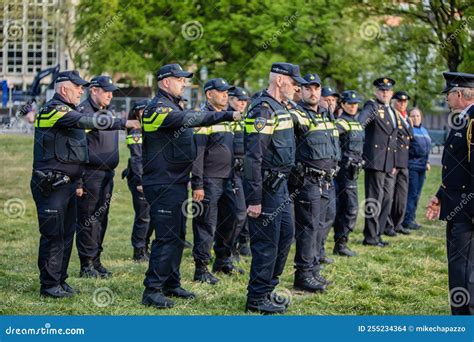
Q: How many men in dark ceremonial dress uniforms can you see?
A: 3